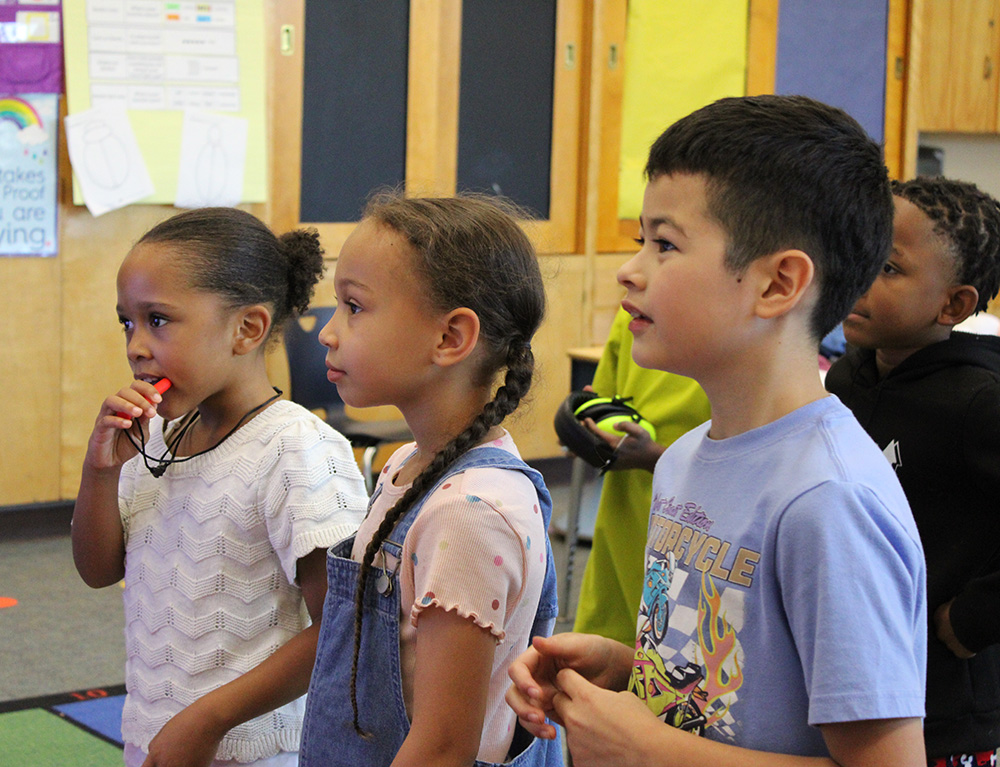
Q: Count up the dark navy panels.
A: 2